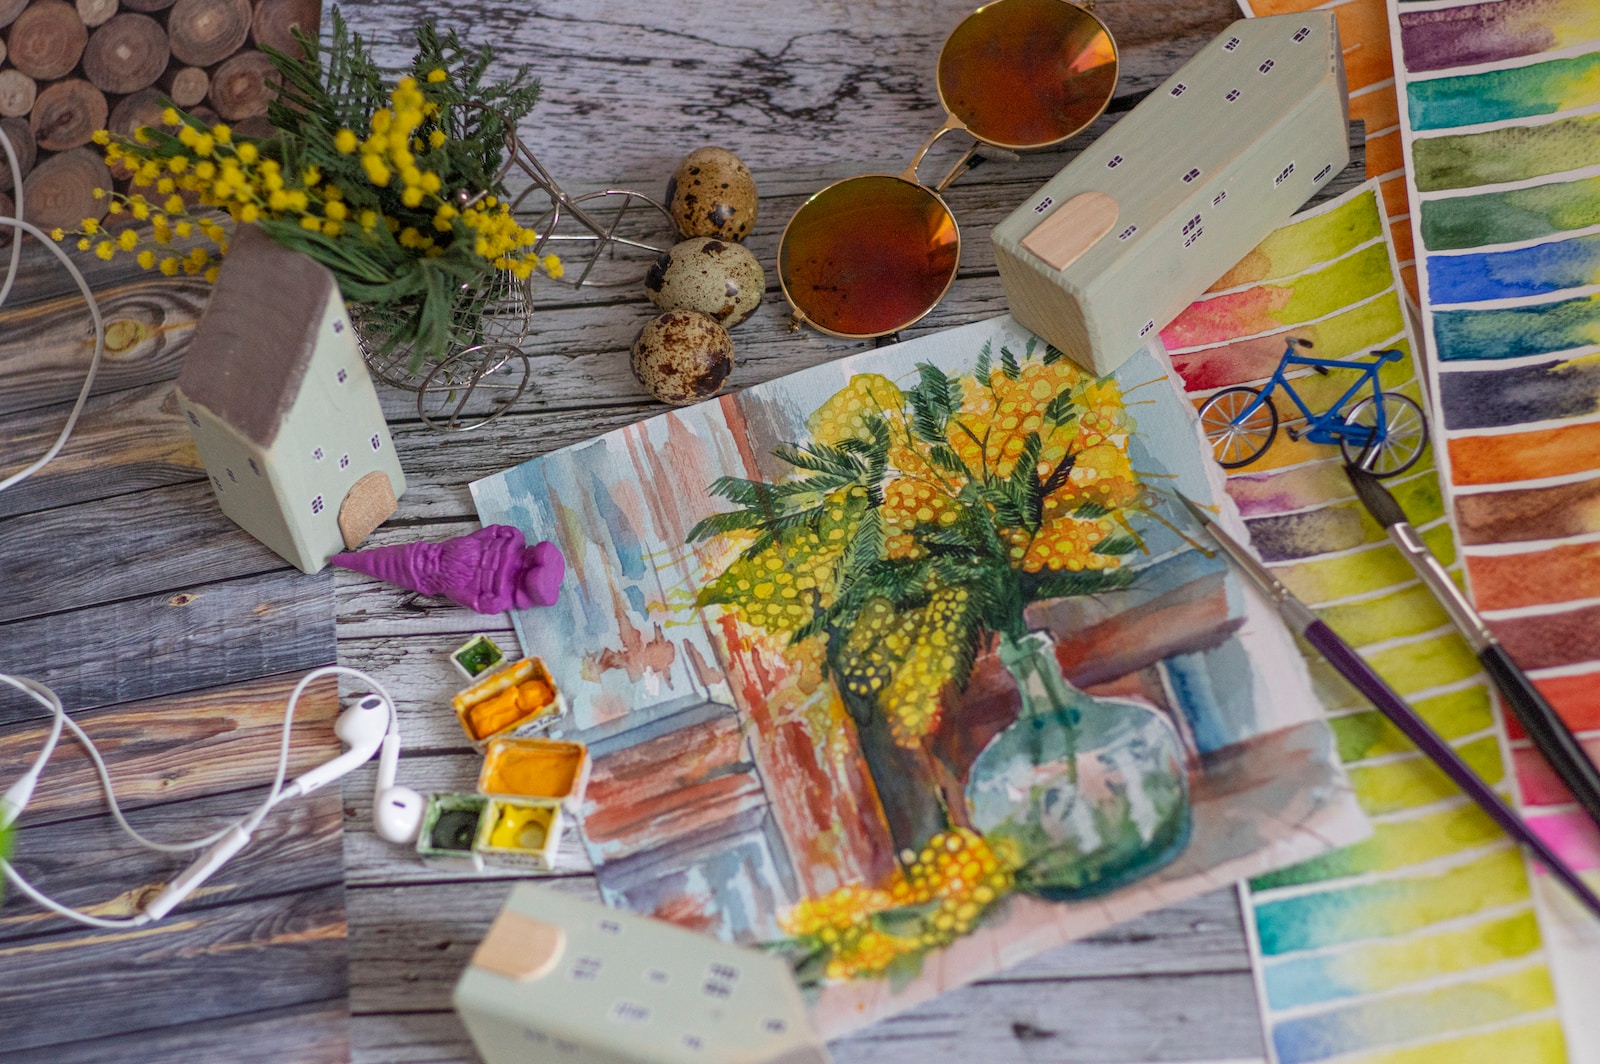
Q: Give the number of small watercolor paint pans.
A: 5